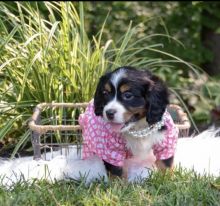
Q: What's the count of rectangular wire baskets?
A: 1